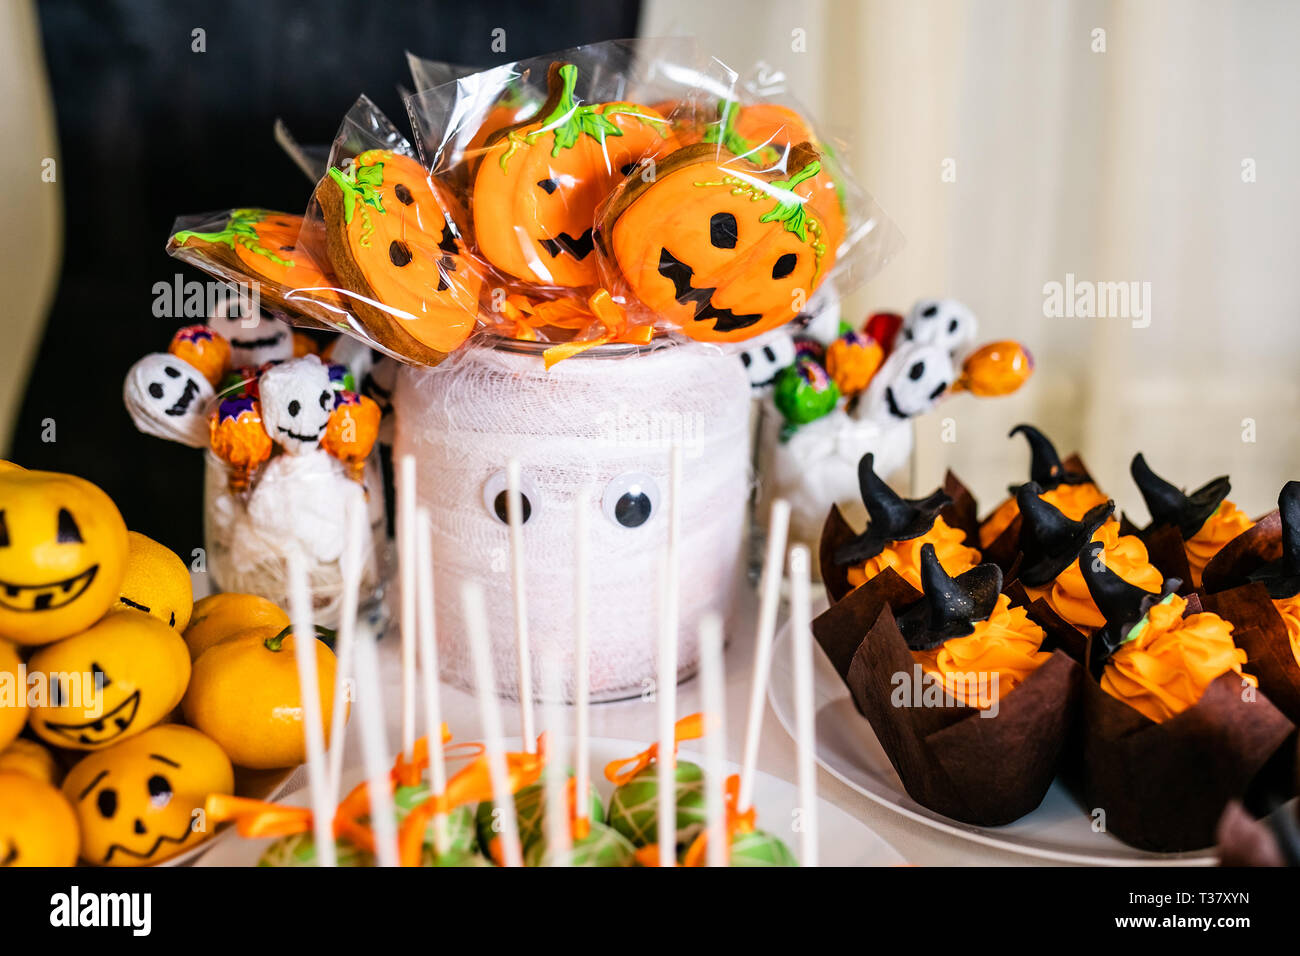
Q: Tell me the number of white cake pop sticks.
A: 13